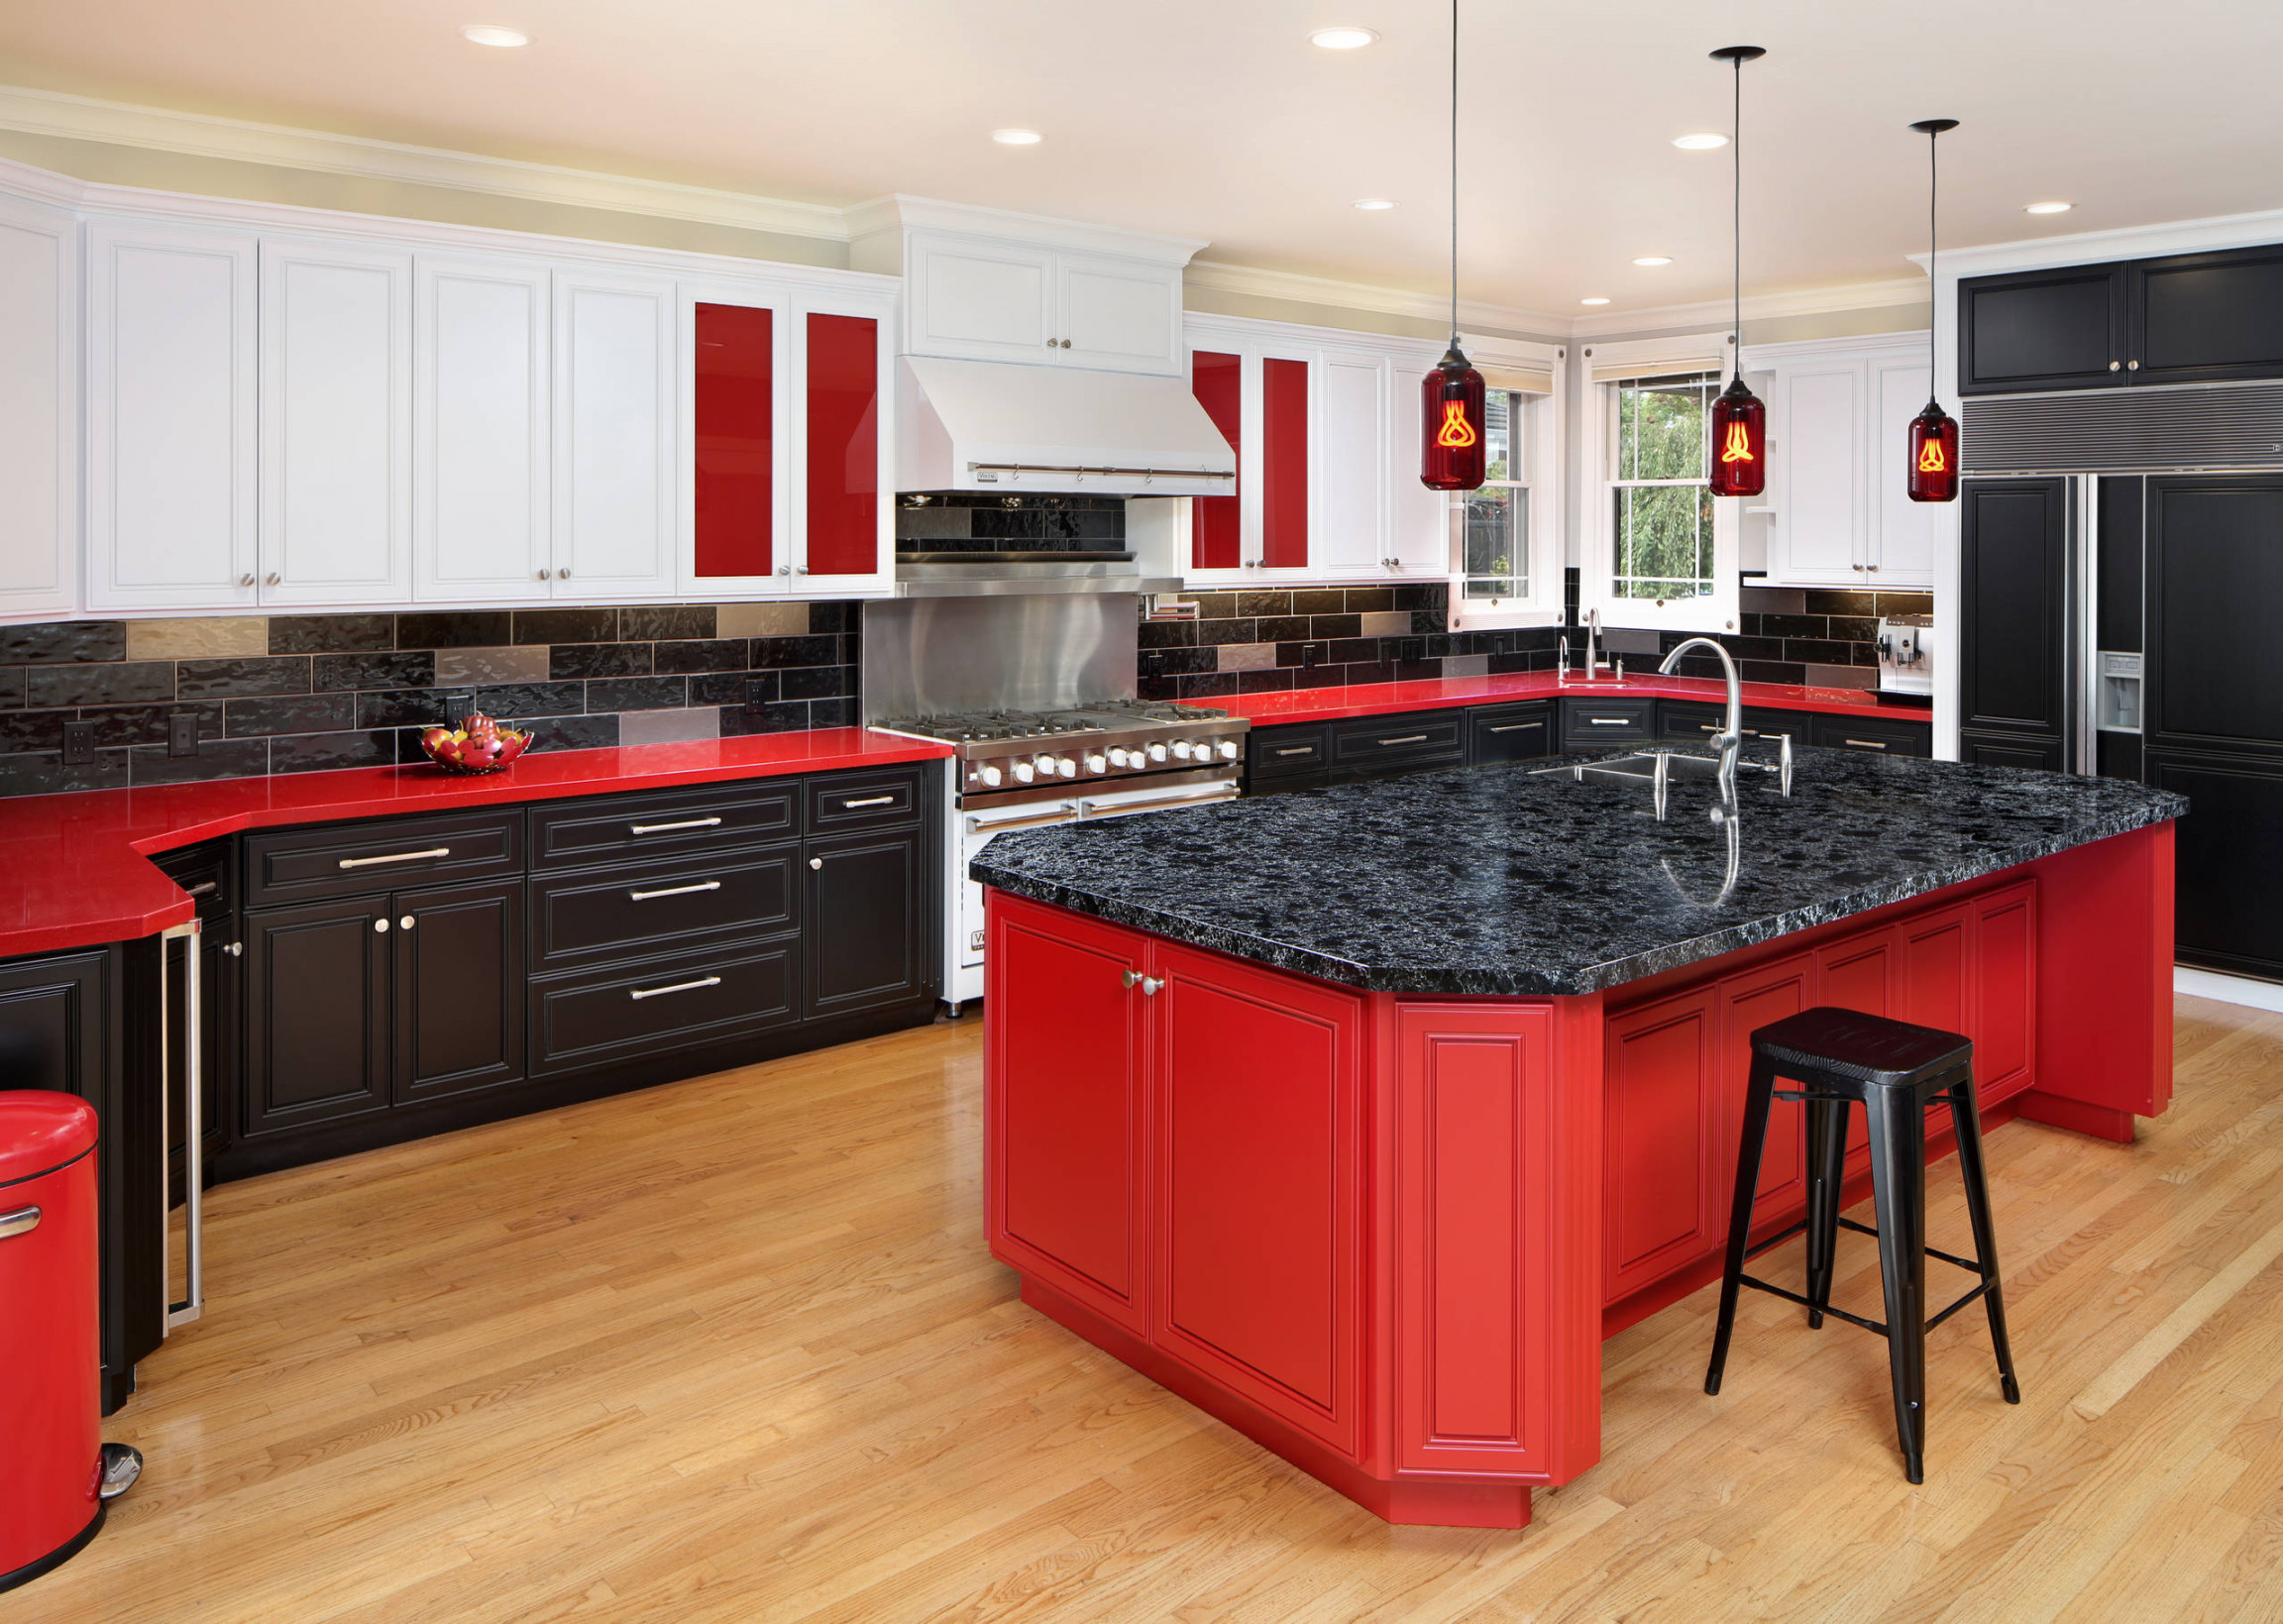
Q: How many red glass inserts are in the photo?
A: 4